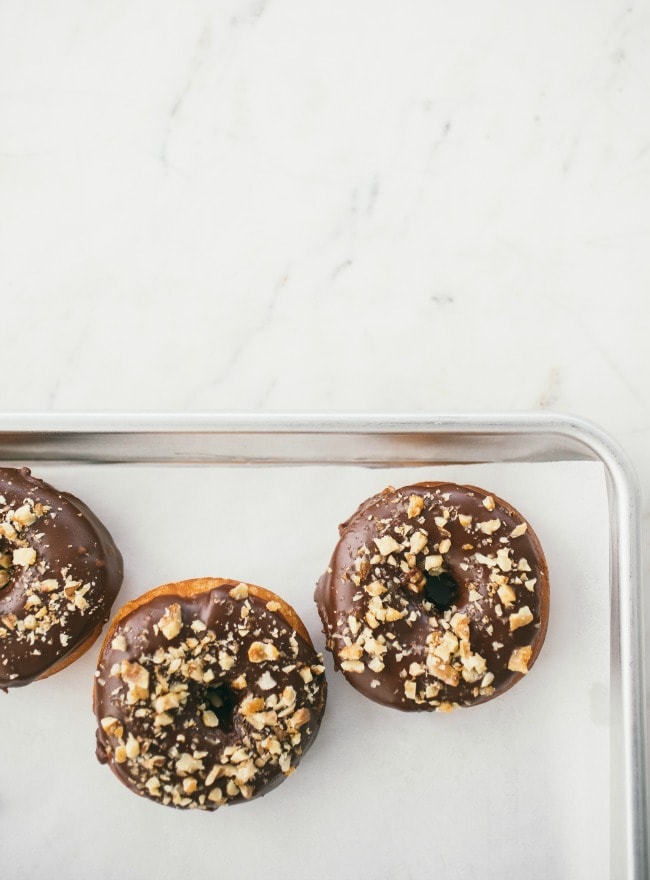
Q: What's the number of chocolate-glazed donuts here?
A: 3